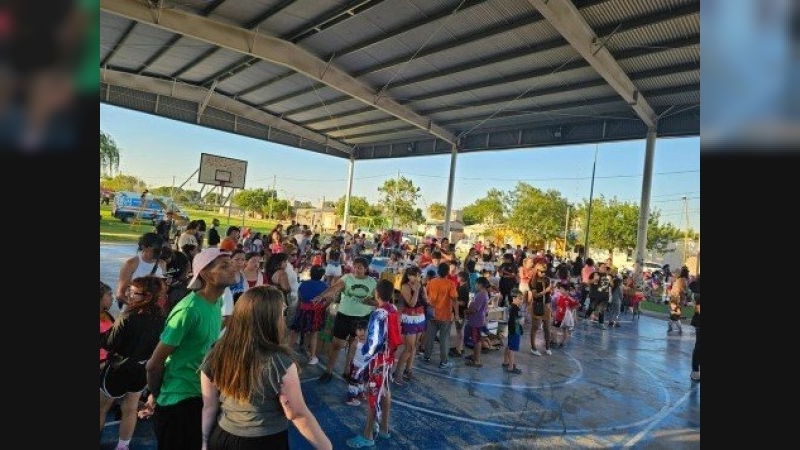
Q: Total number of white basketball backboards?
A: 1